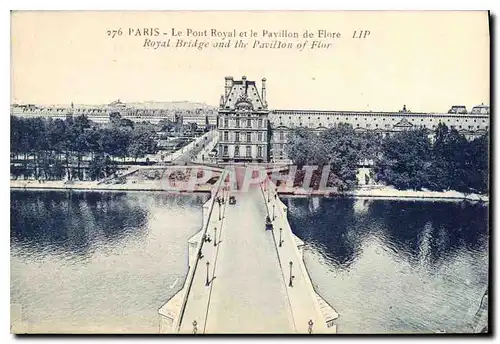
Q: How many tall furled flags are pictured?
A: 0